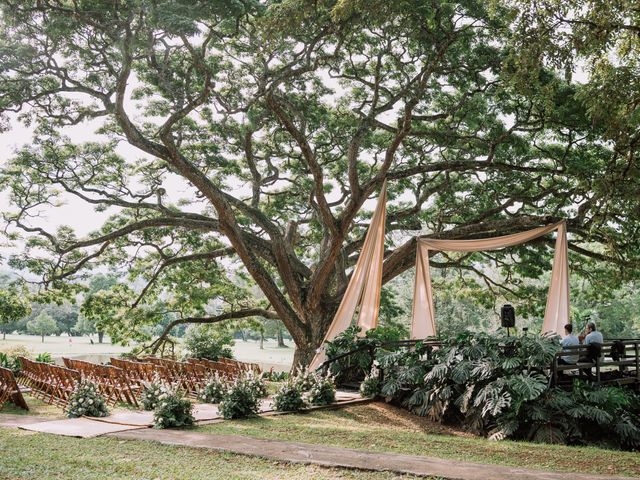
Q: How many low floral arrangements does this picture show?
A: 10